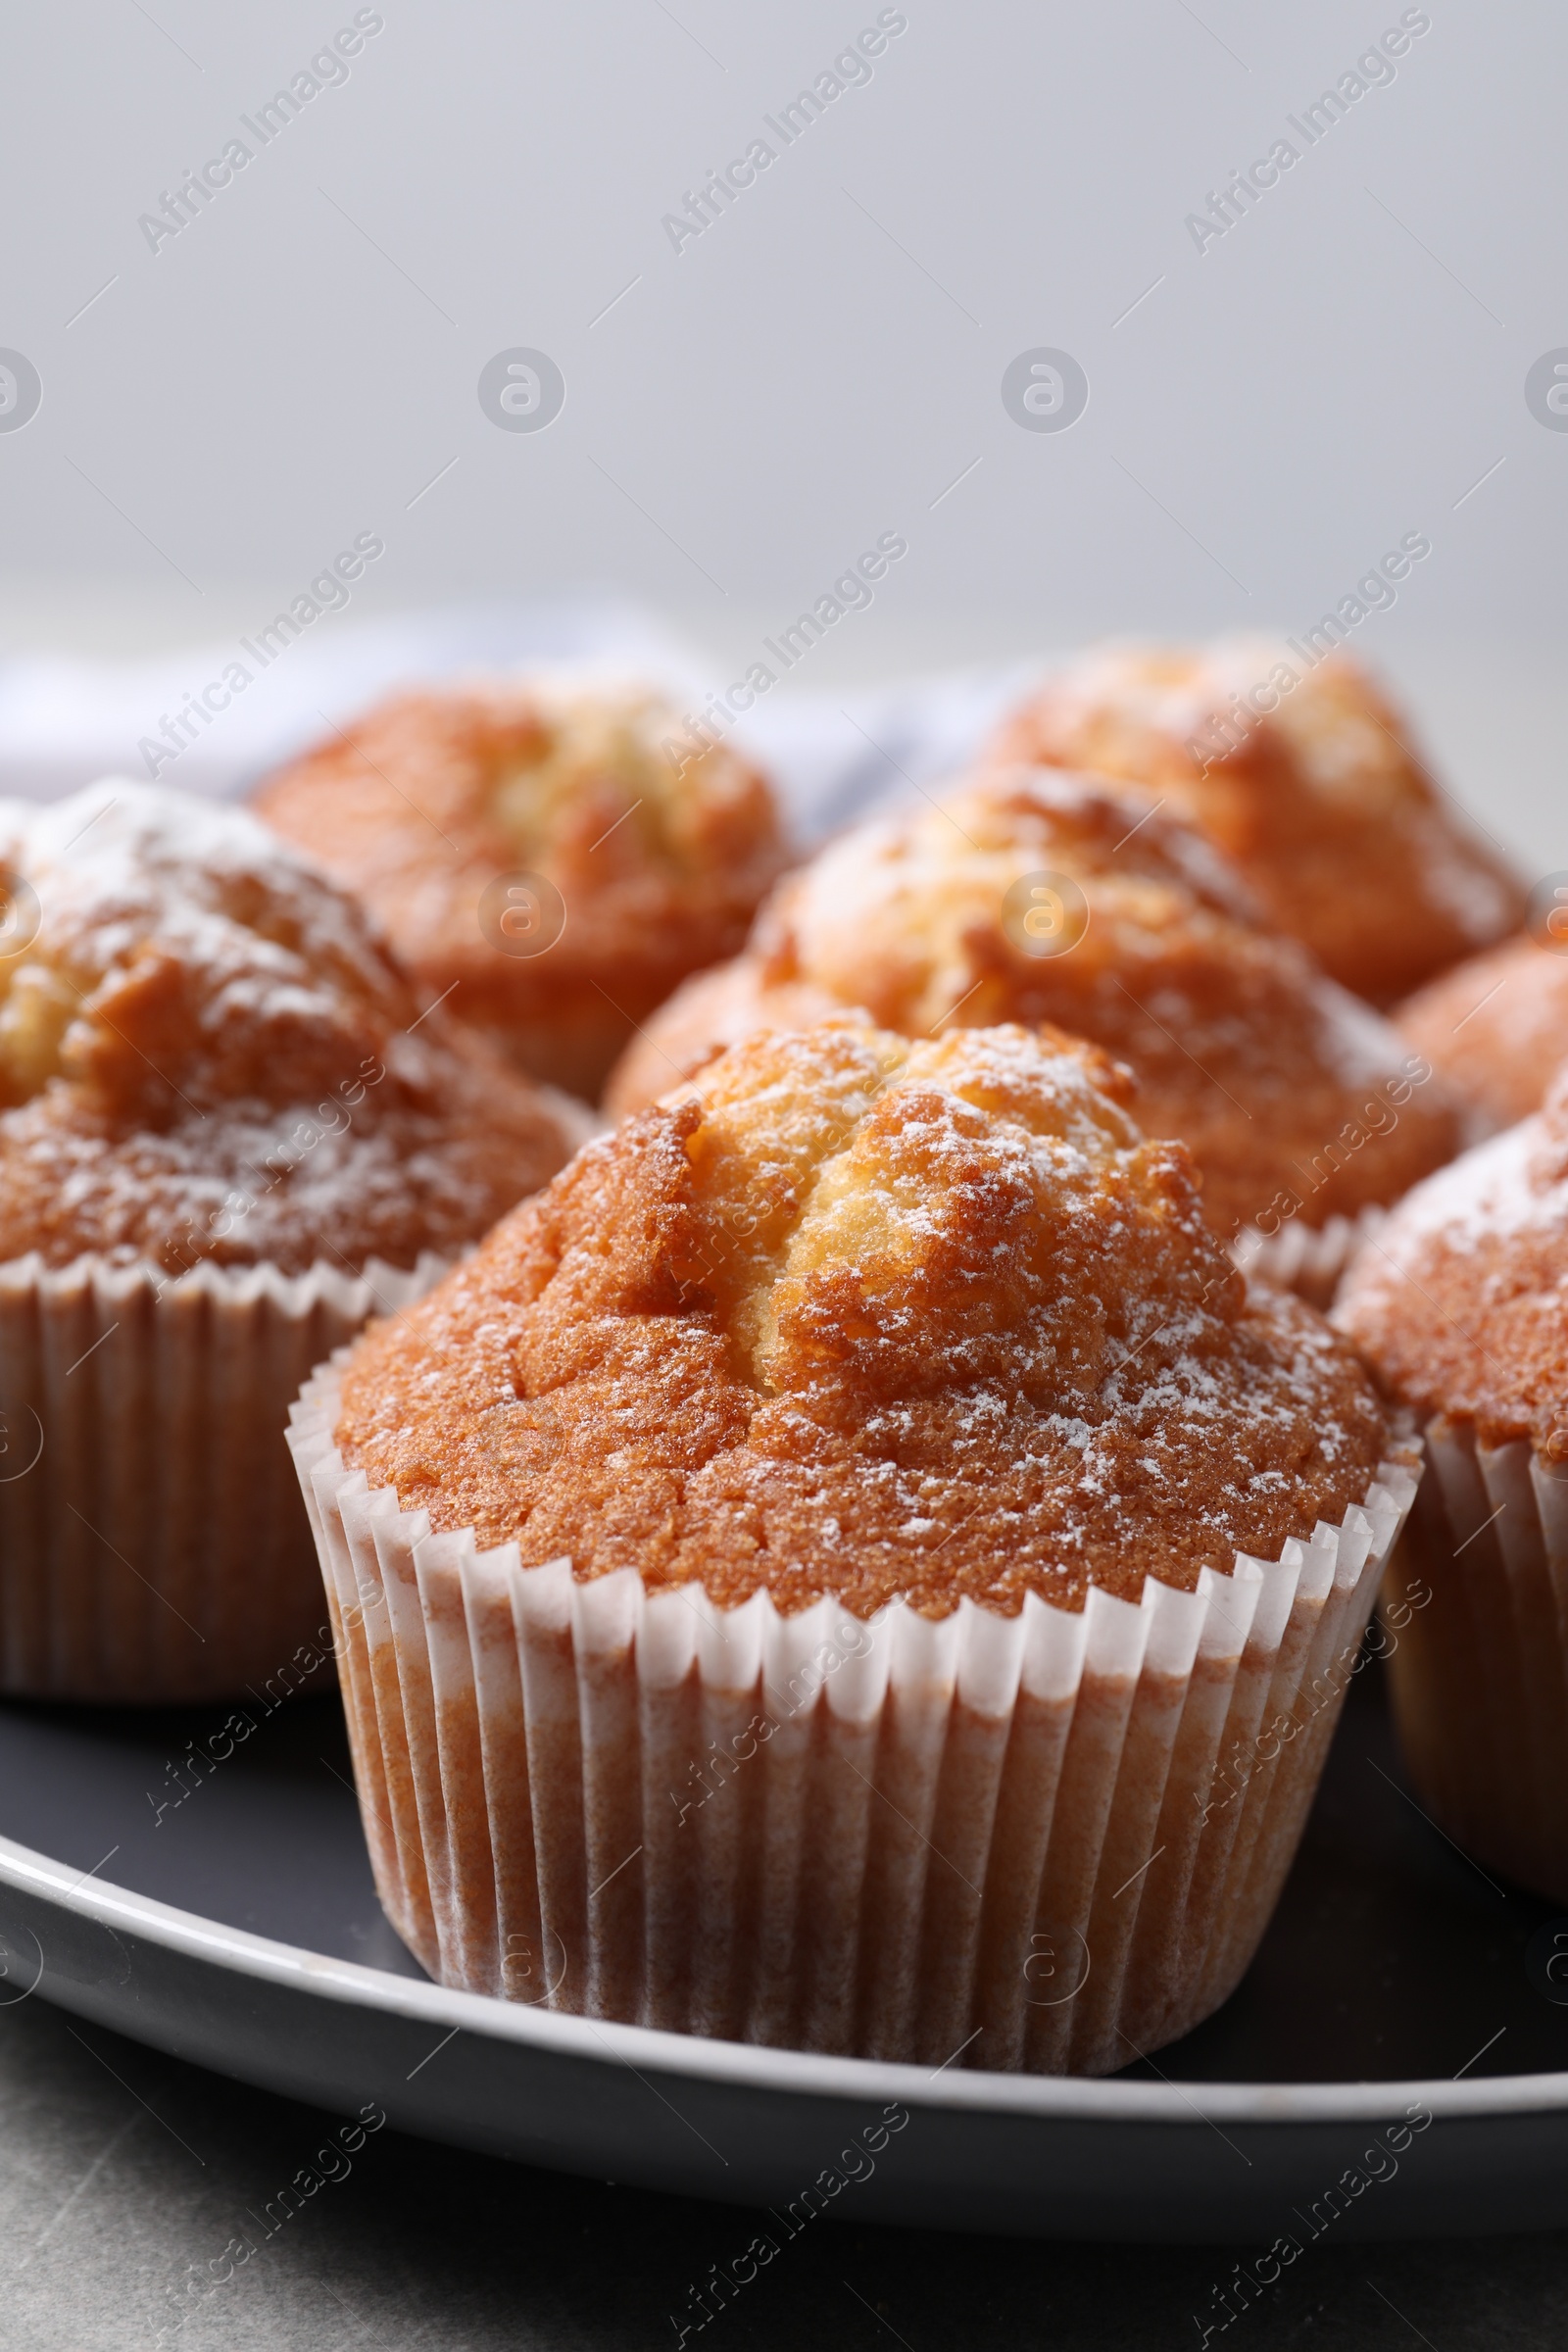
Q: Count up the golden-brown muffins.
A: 7